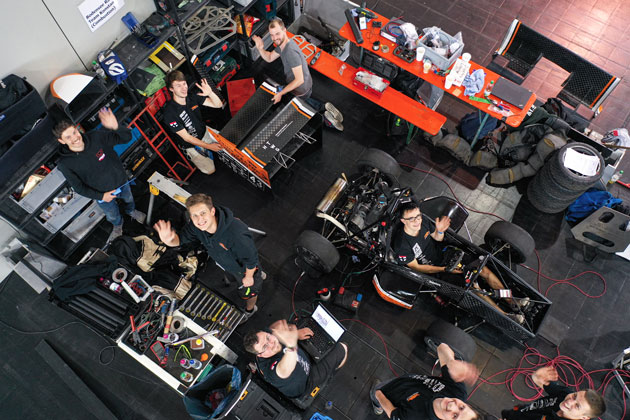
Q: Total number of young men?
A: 8